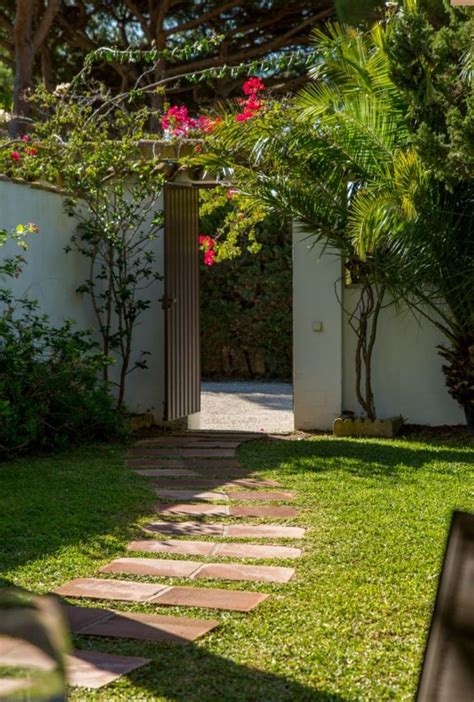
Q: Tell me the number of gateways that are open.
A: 1